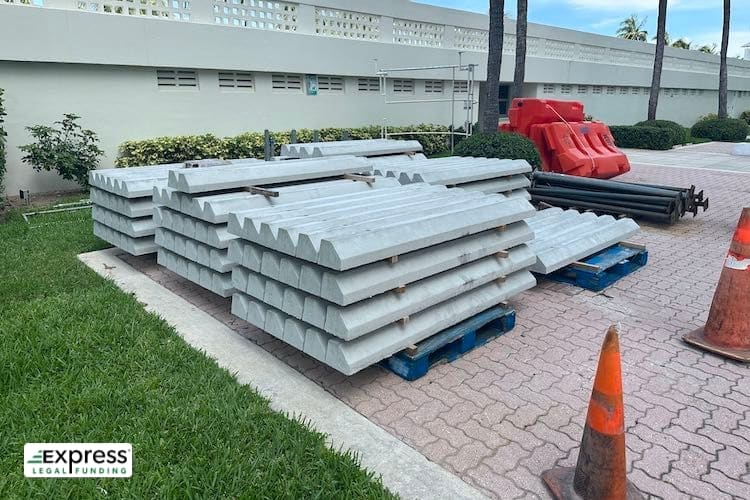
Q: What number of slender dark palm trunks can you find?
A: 4